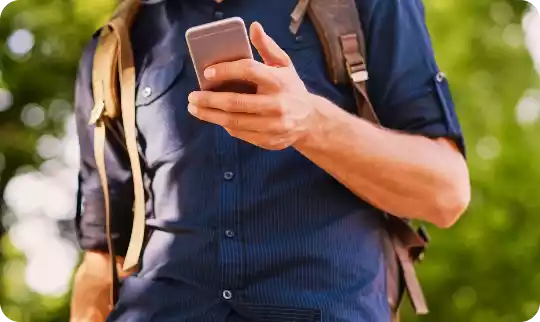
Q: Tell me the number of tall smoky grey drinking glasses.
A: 0